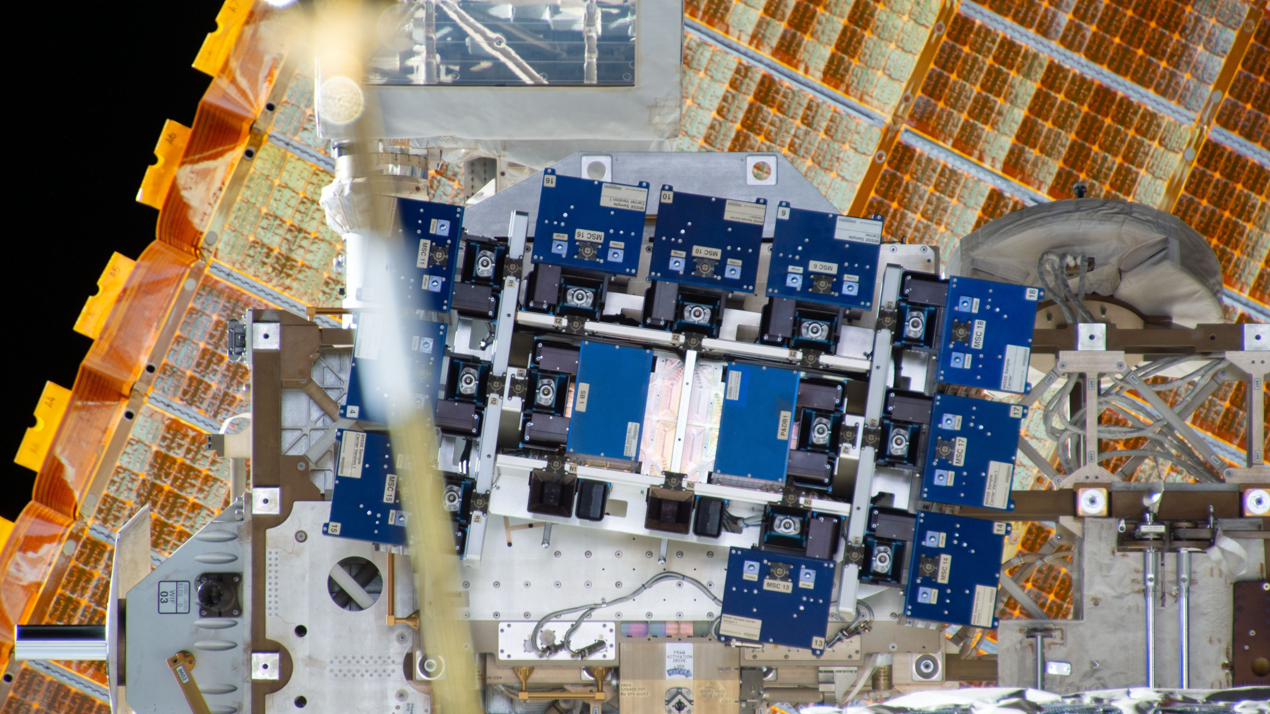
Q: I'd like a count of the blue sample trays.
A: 10